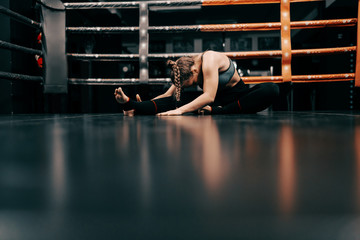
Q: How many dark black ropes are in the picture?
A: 3